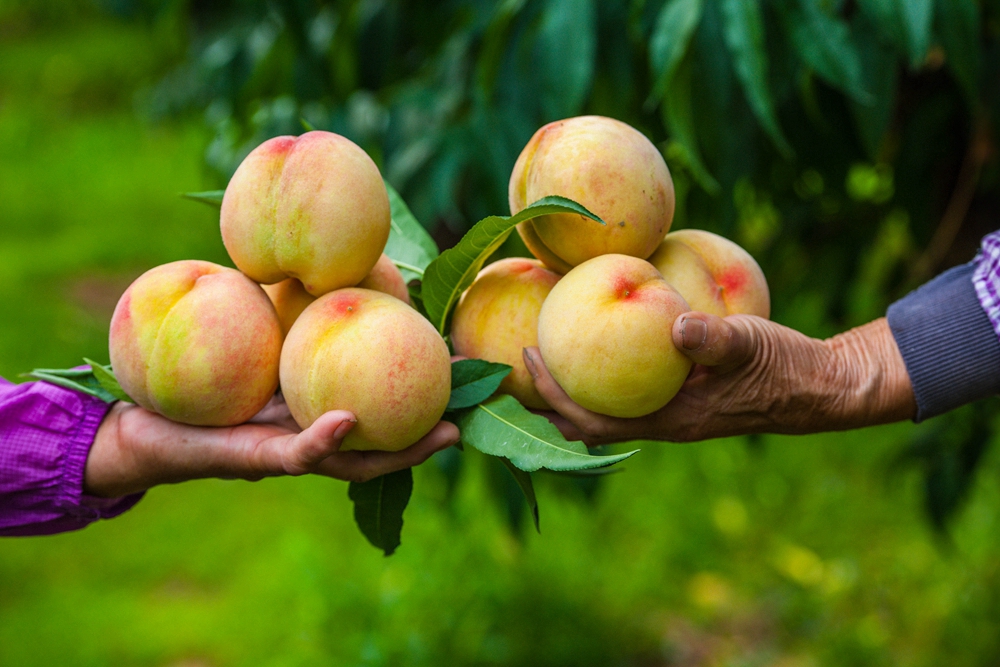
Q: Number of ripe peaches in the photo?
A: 8